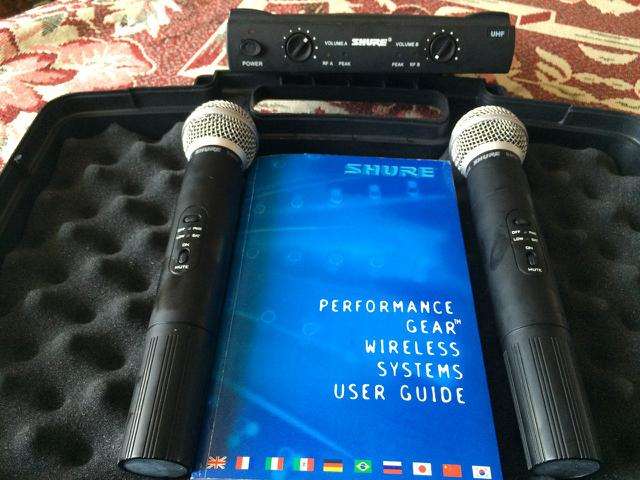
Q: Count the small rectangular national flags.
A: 10